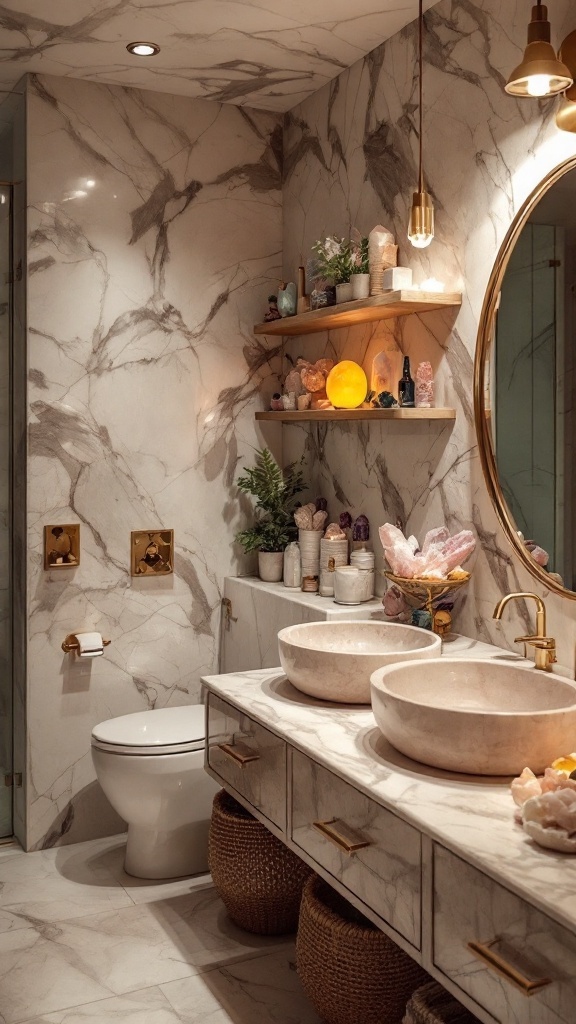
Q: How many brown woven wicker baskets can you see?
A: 3